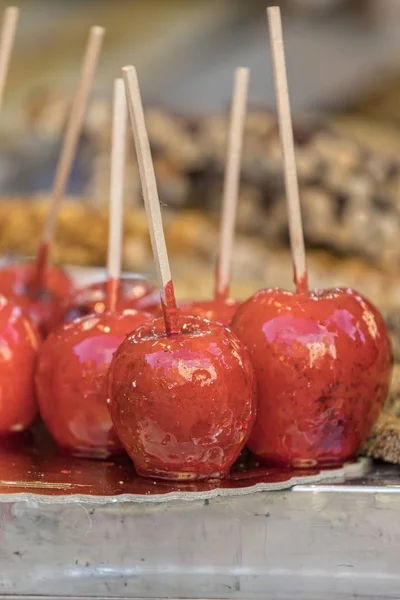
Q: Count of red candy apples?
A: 7